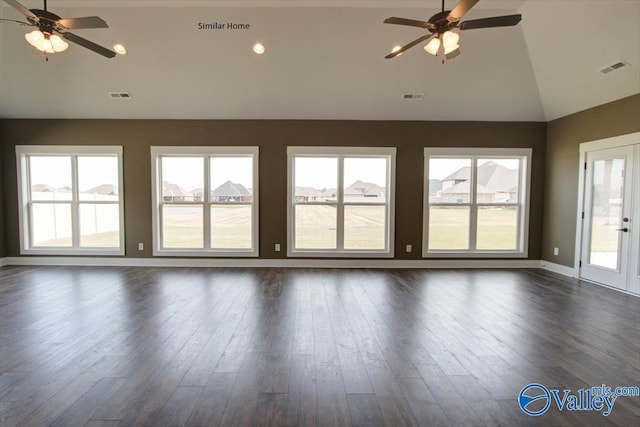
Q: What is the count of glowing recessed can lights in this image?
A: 3